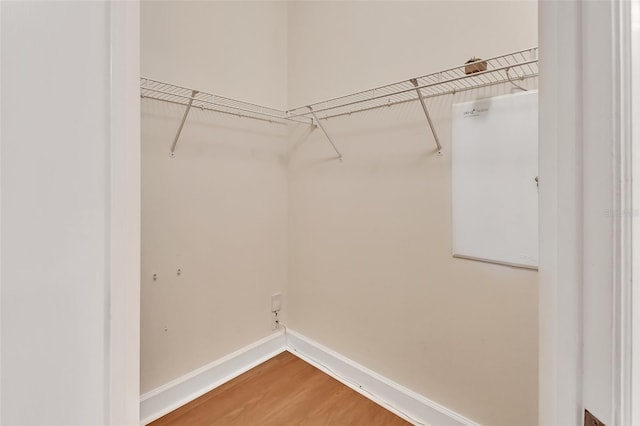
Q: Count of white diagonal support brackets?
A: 3